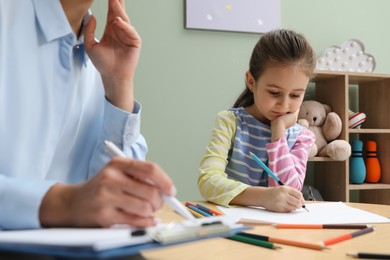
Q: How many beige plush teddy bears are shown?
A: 1